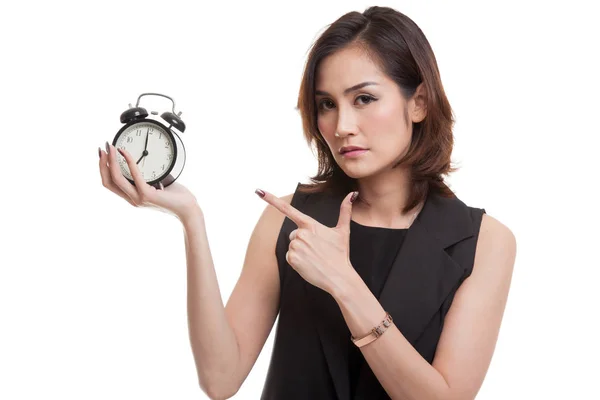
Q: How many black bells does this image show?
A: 2